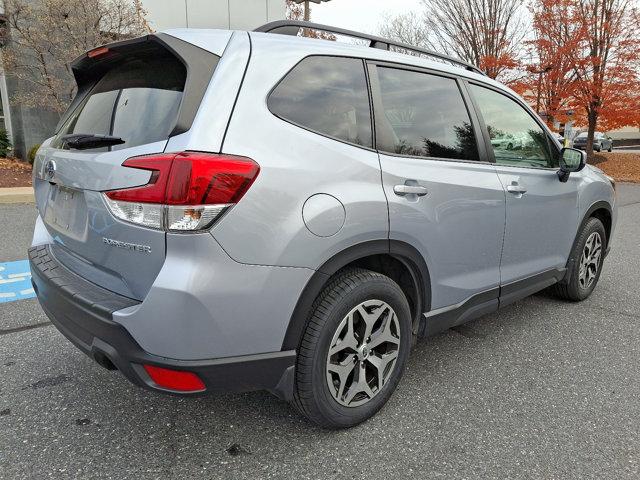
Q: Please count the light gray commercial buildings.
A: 1